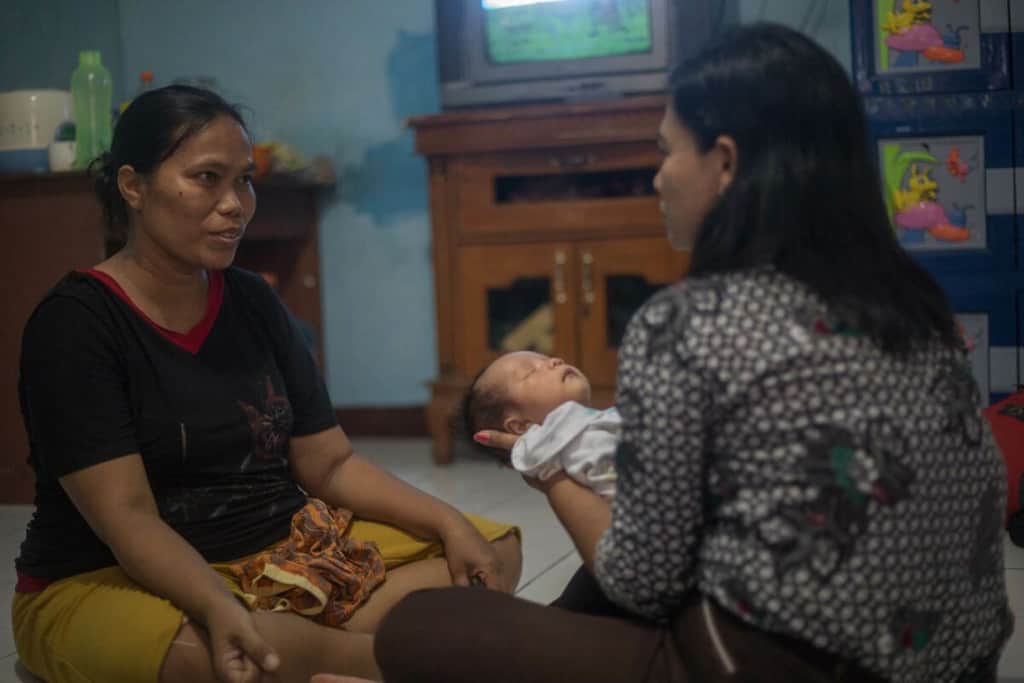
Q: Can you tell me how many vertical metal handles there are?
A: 2